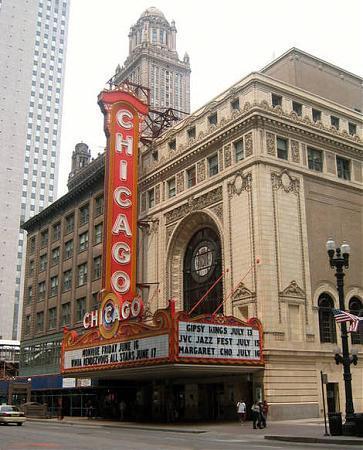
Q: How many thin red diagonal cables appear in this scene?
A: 2